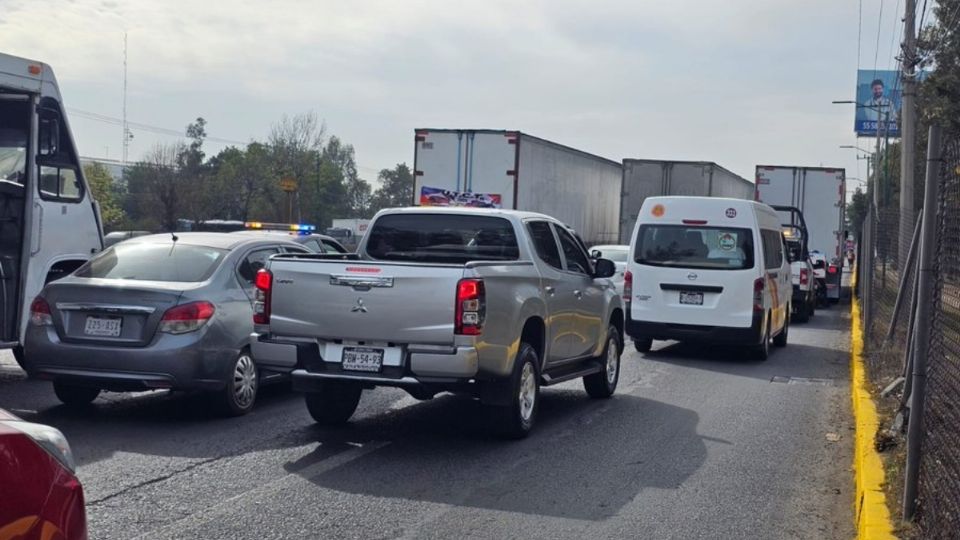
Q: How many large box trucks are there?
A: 3